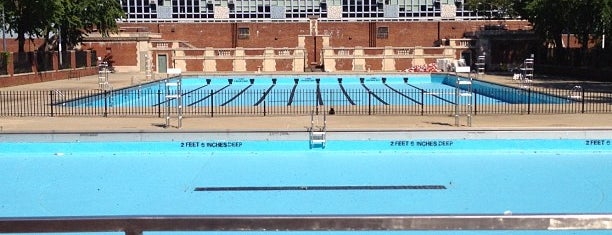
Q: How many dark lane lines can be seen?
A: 10